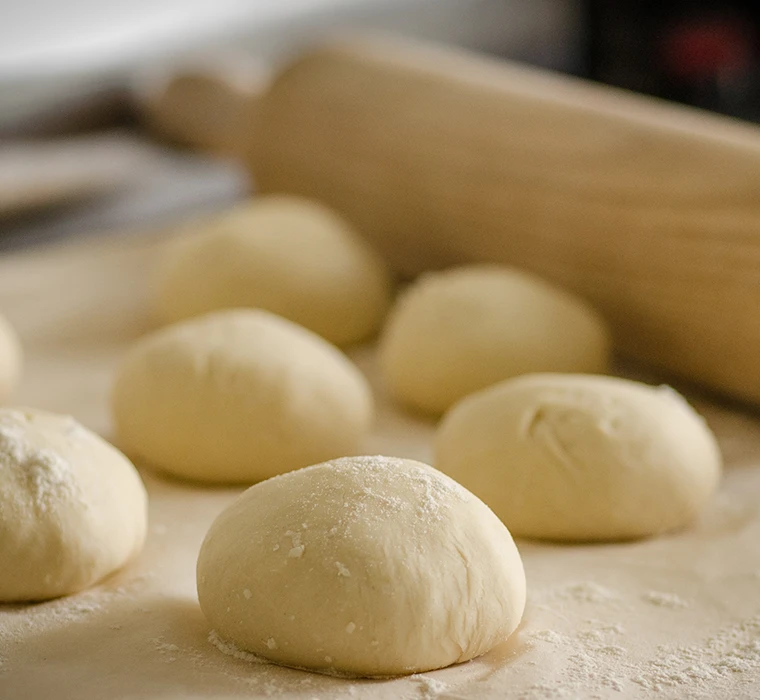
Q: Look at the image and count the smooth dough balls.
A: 7